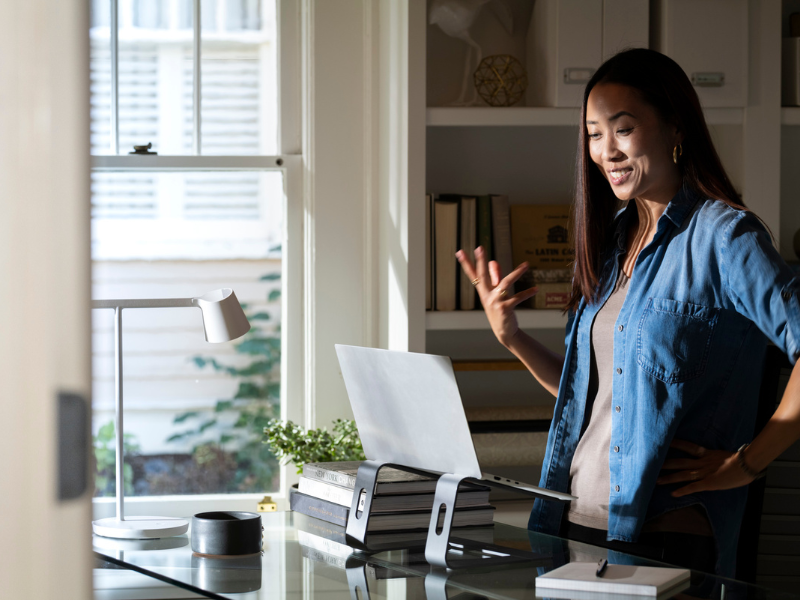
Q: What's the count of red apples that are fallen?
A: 0